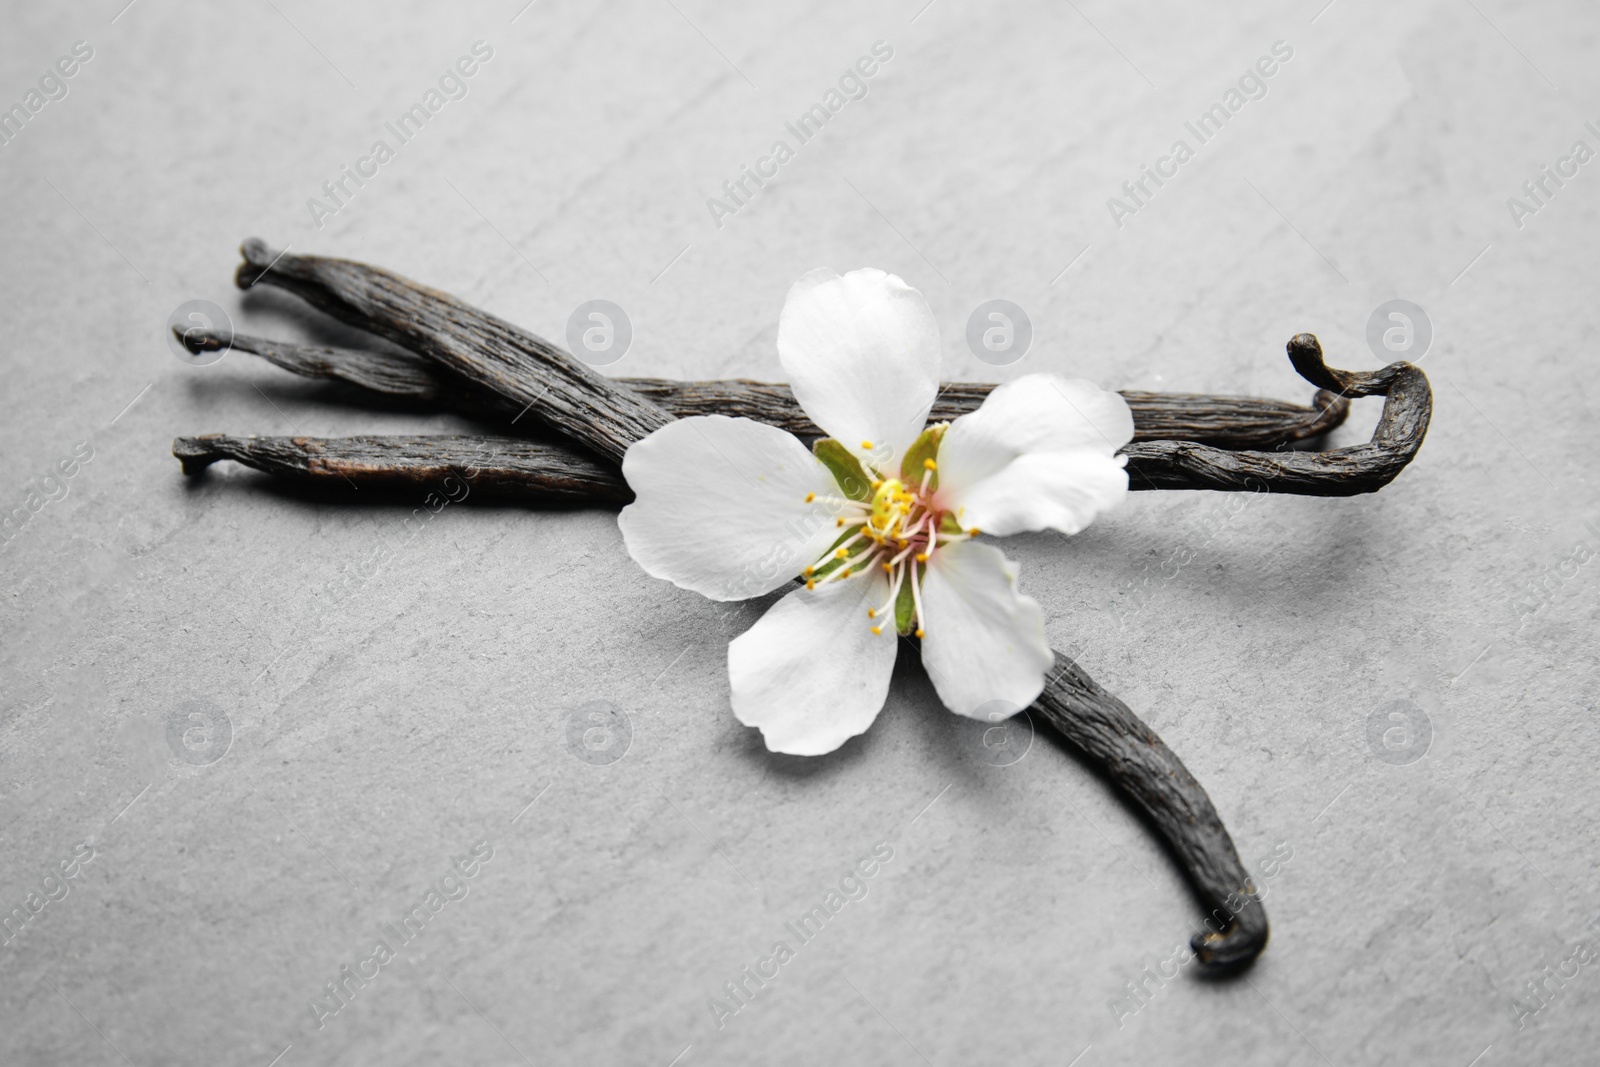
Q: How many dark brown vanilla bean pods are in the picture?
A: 3